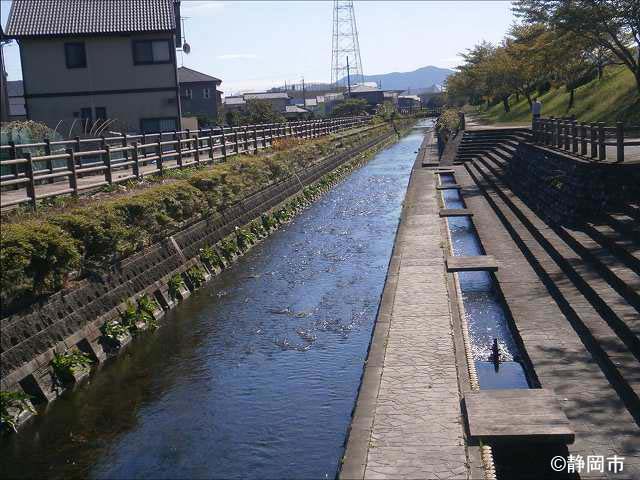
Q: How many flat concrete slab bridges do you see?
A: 5